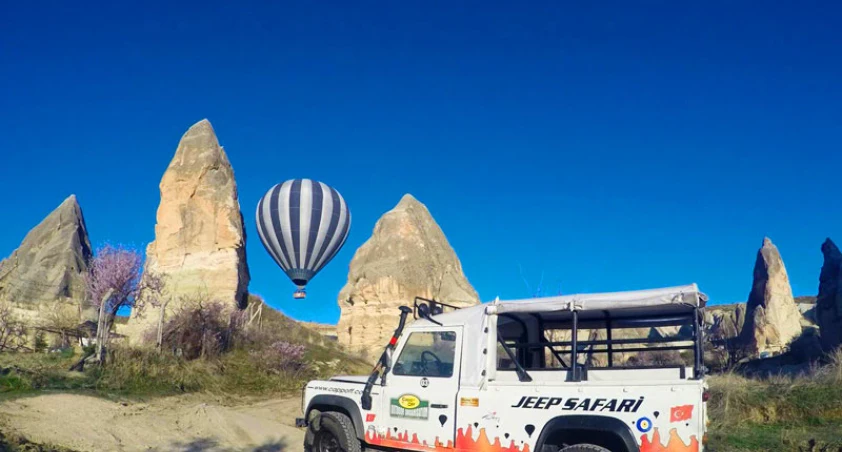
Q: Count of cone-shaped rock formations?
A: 5